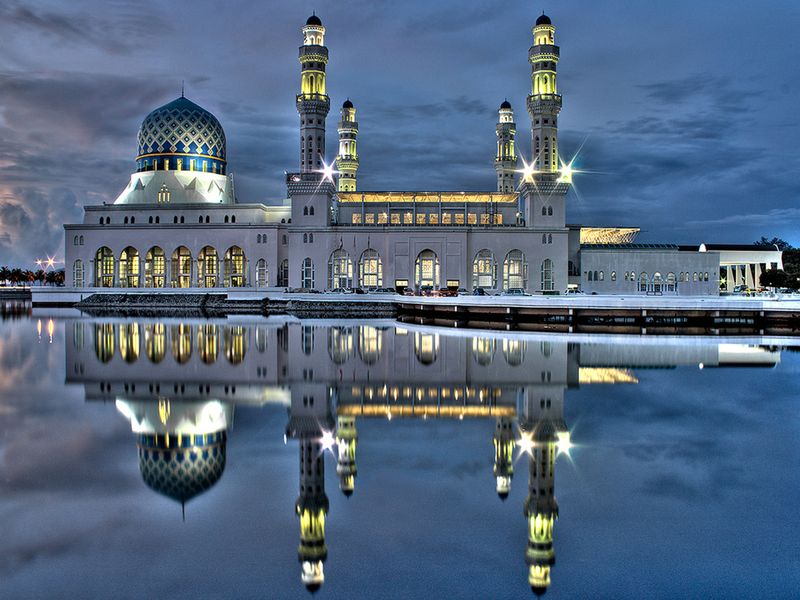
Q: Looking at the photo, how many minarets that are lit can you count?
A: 4